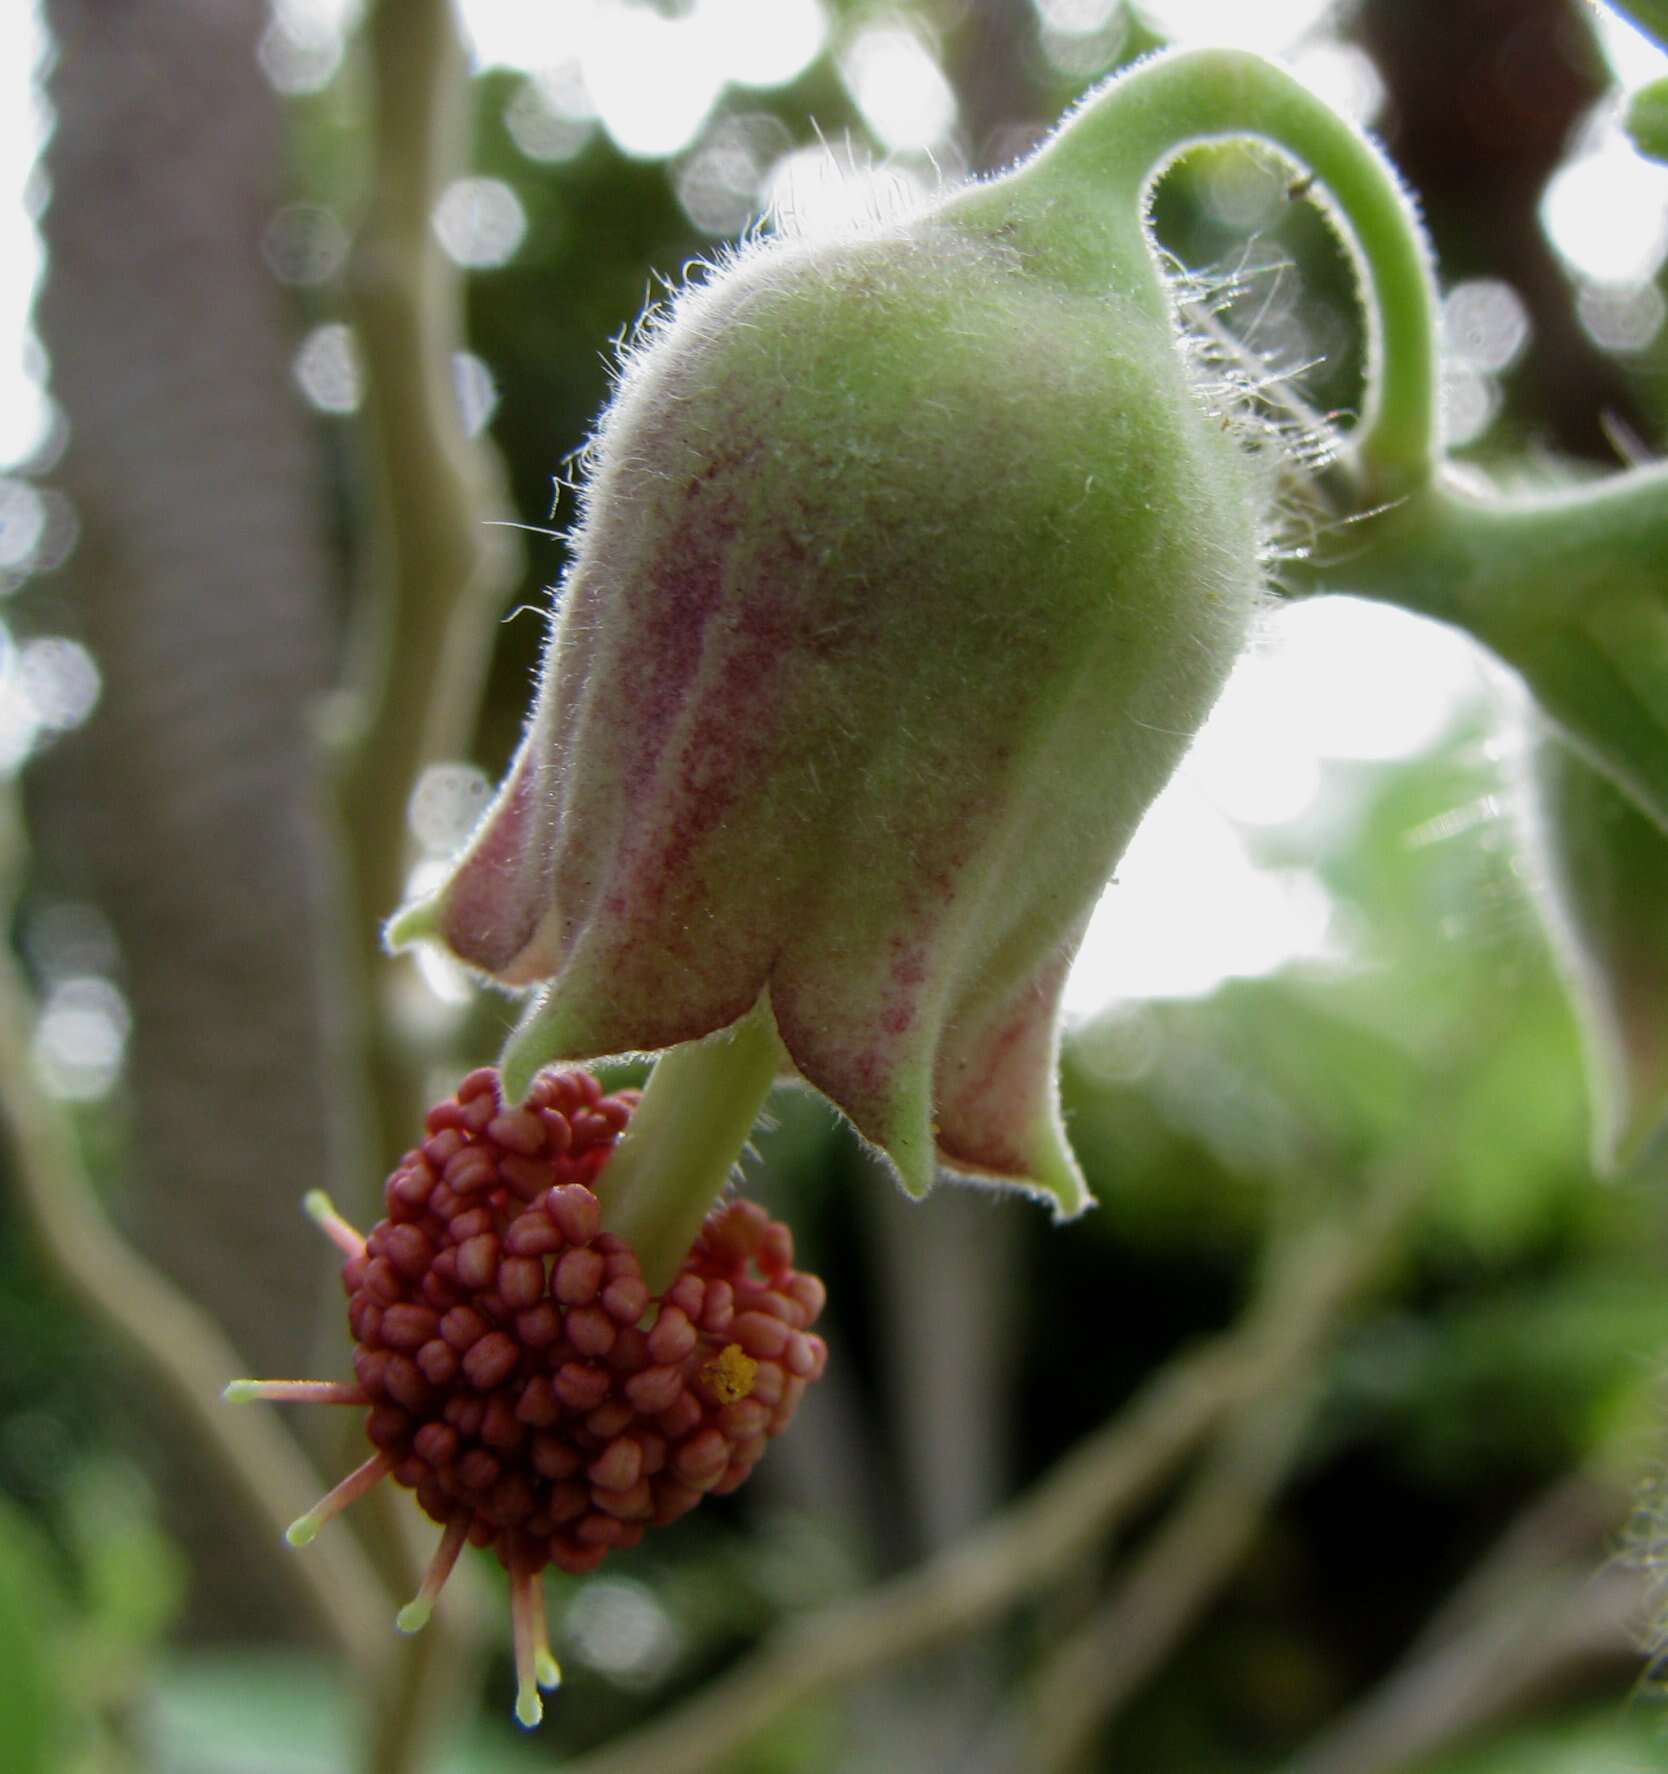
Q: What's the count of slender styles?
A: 6